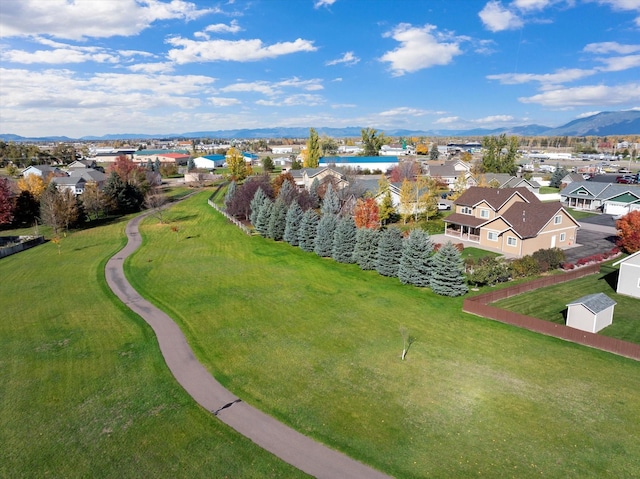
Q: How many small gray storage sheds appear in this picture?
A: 1